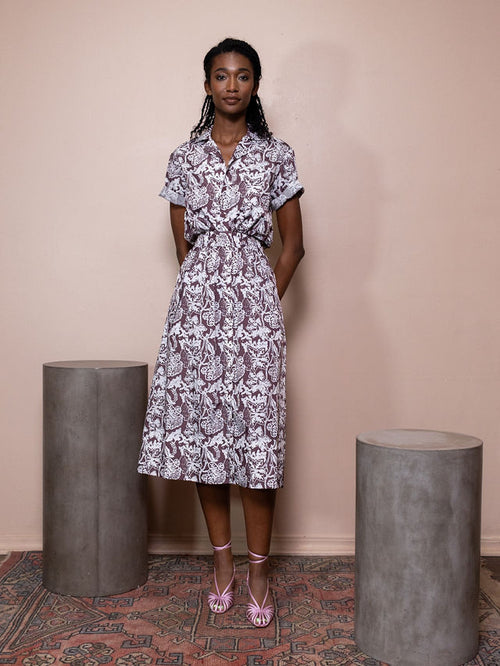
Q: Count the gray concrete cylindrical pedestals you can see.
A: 2